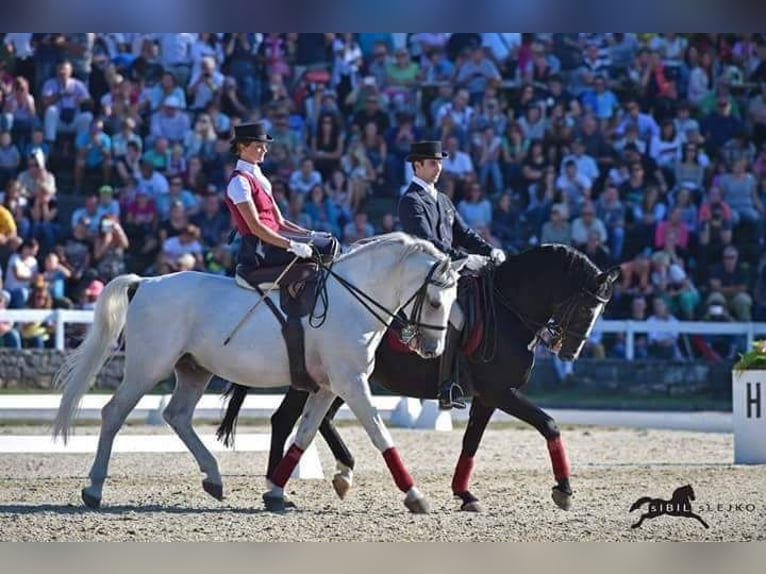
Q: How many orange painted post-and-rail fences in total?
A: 0